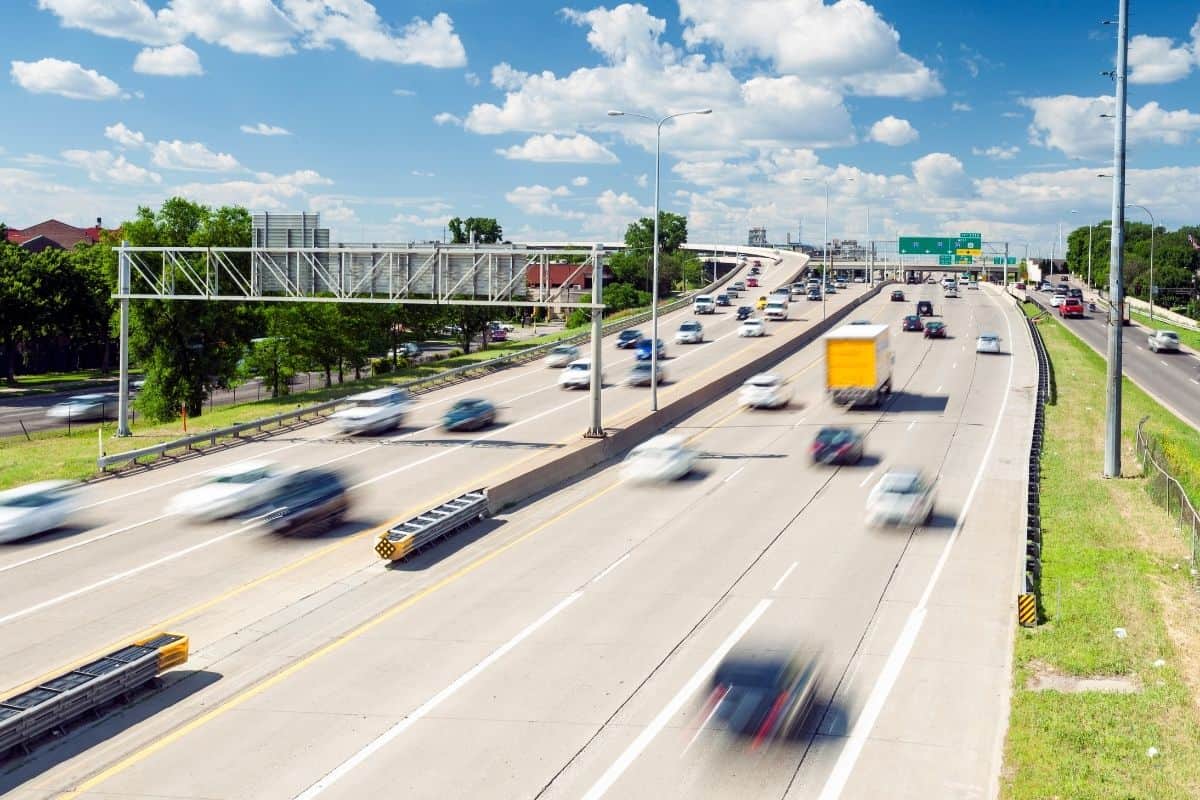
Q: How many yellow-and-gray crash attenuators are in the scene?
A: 2